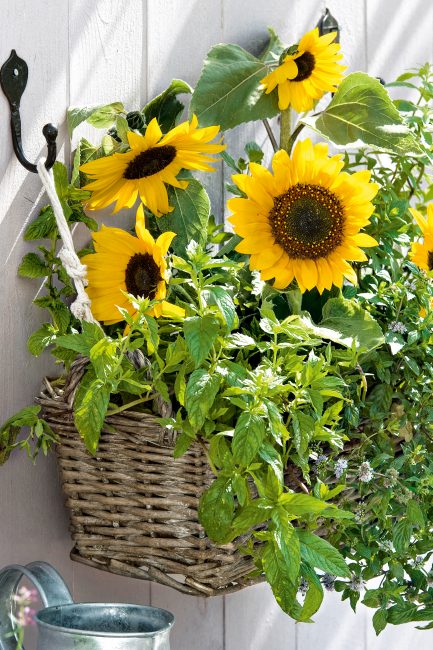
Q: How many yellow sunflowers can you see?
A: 5